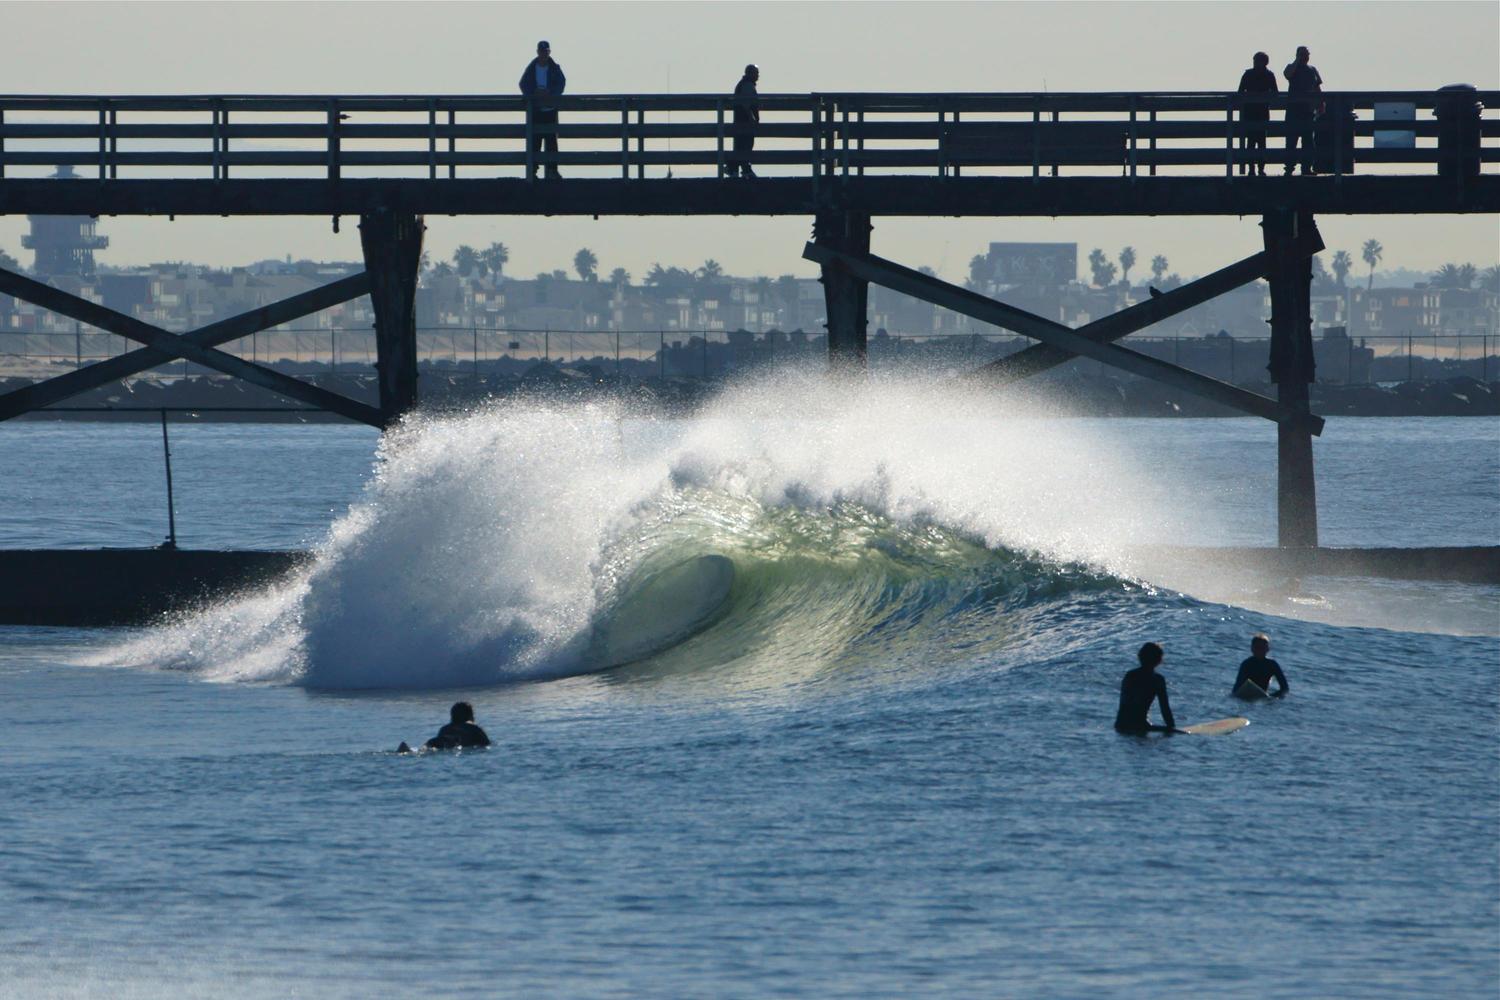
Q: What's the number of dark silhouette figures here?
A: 7